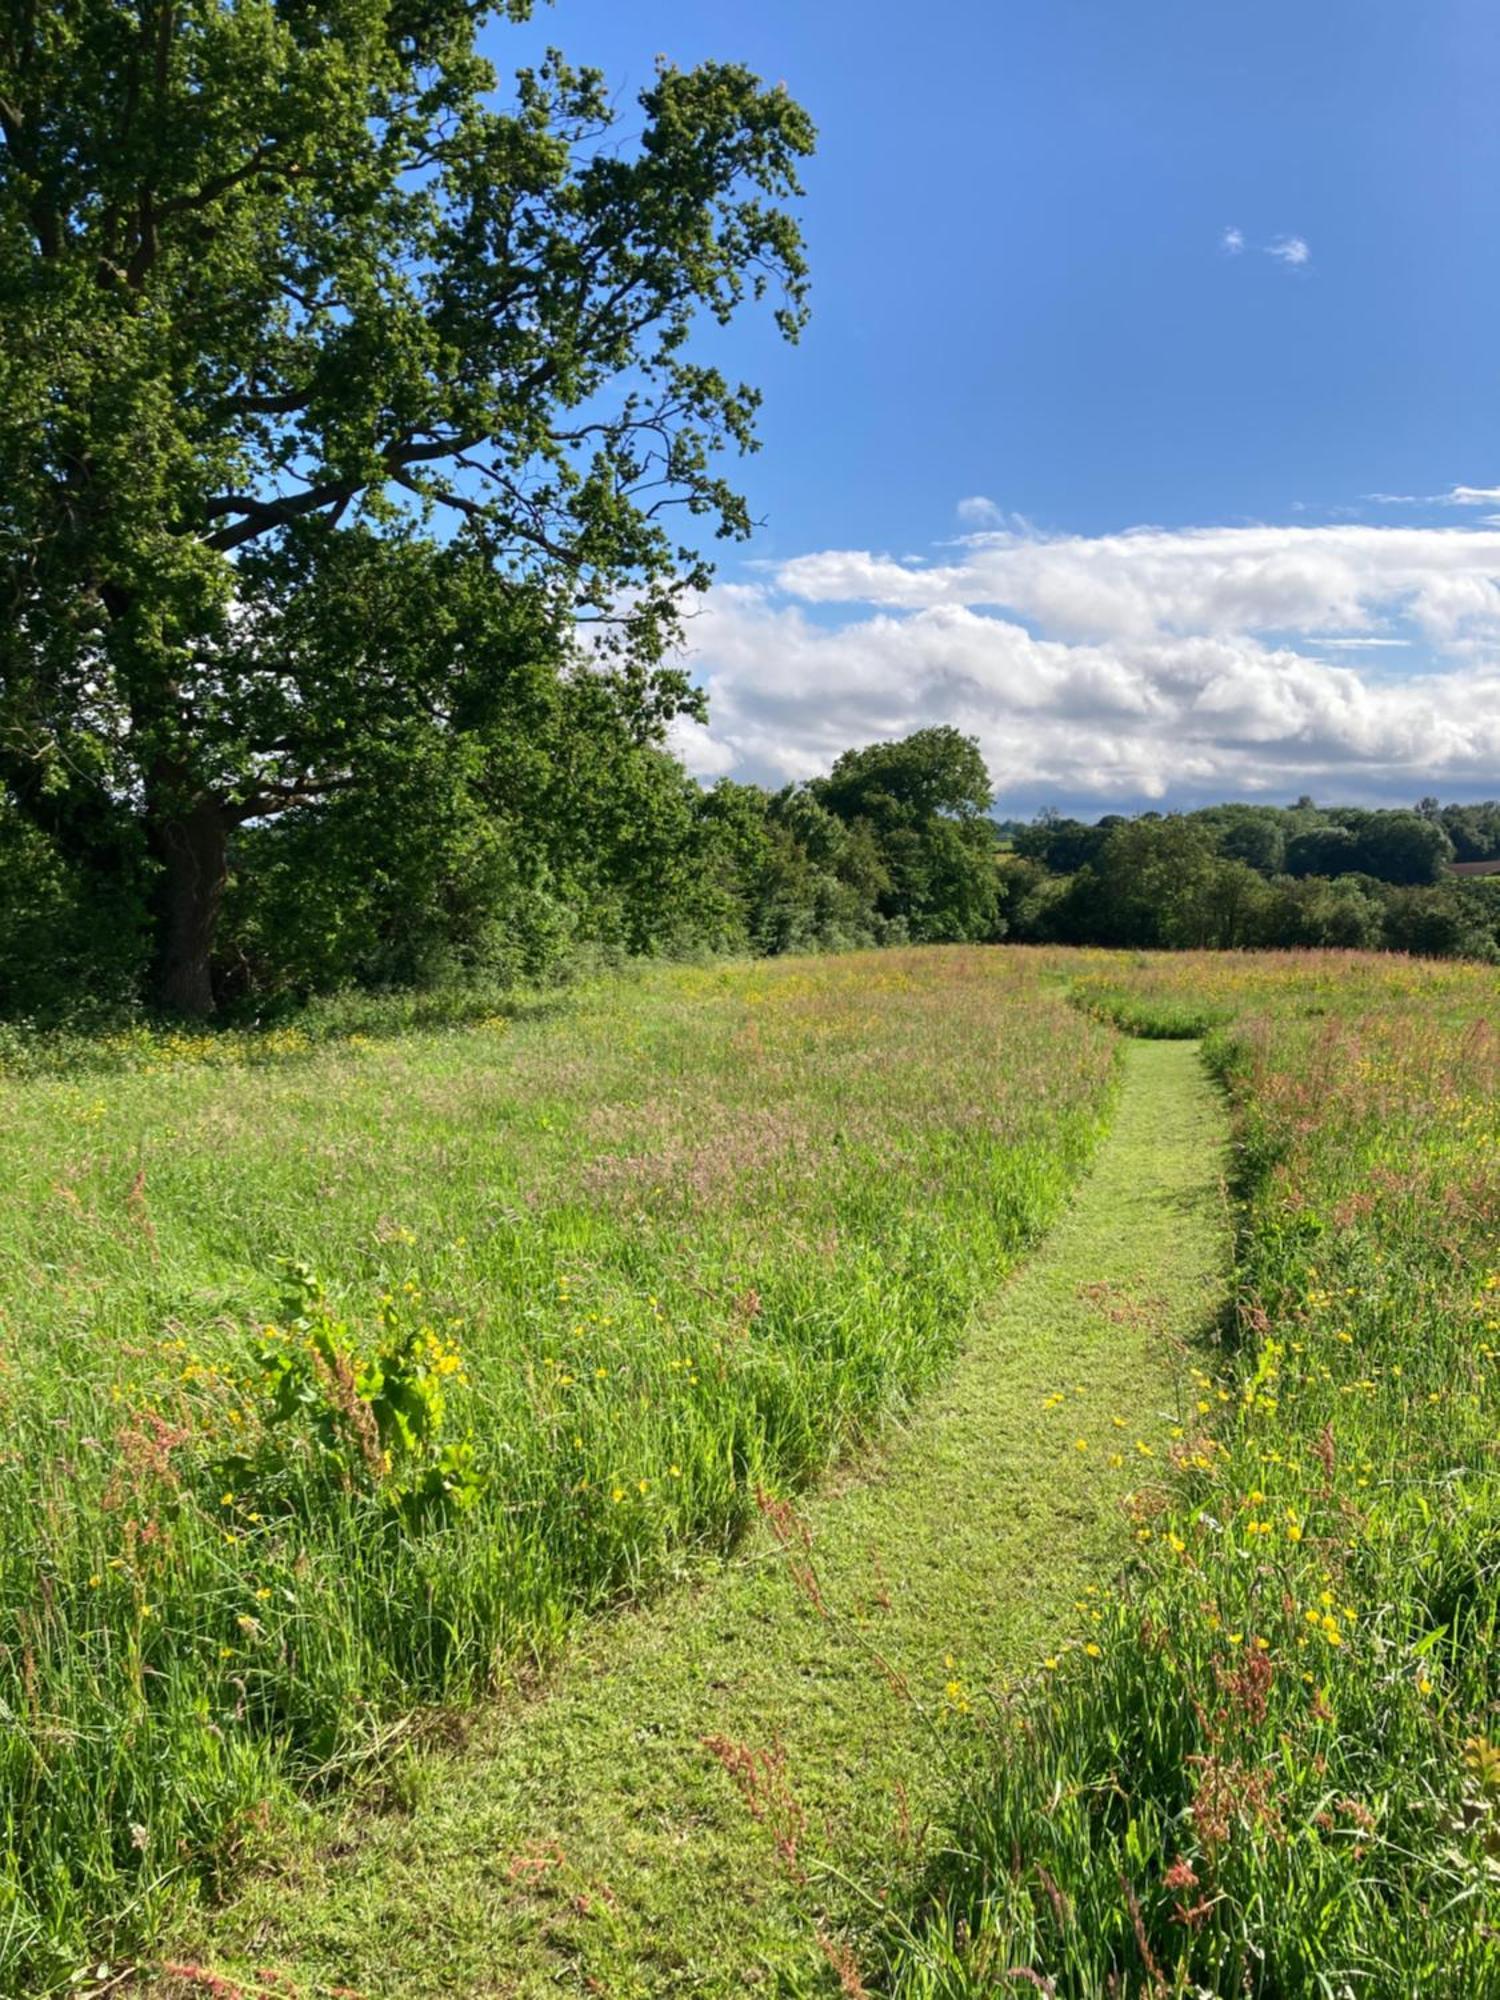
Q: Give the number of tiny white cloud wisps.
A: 2